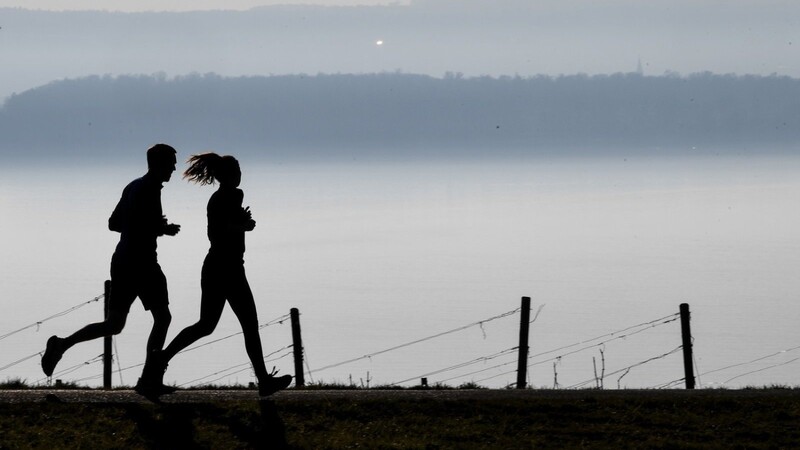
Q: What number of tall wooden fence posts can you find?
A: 4